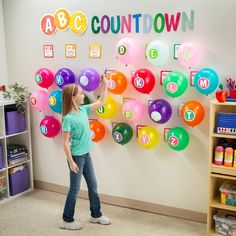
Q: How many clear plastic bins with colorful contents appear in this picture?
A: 2